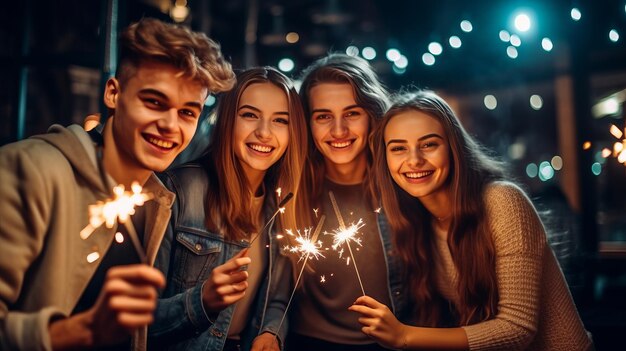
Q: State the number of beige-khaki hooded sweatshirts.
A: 1